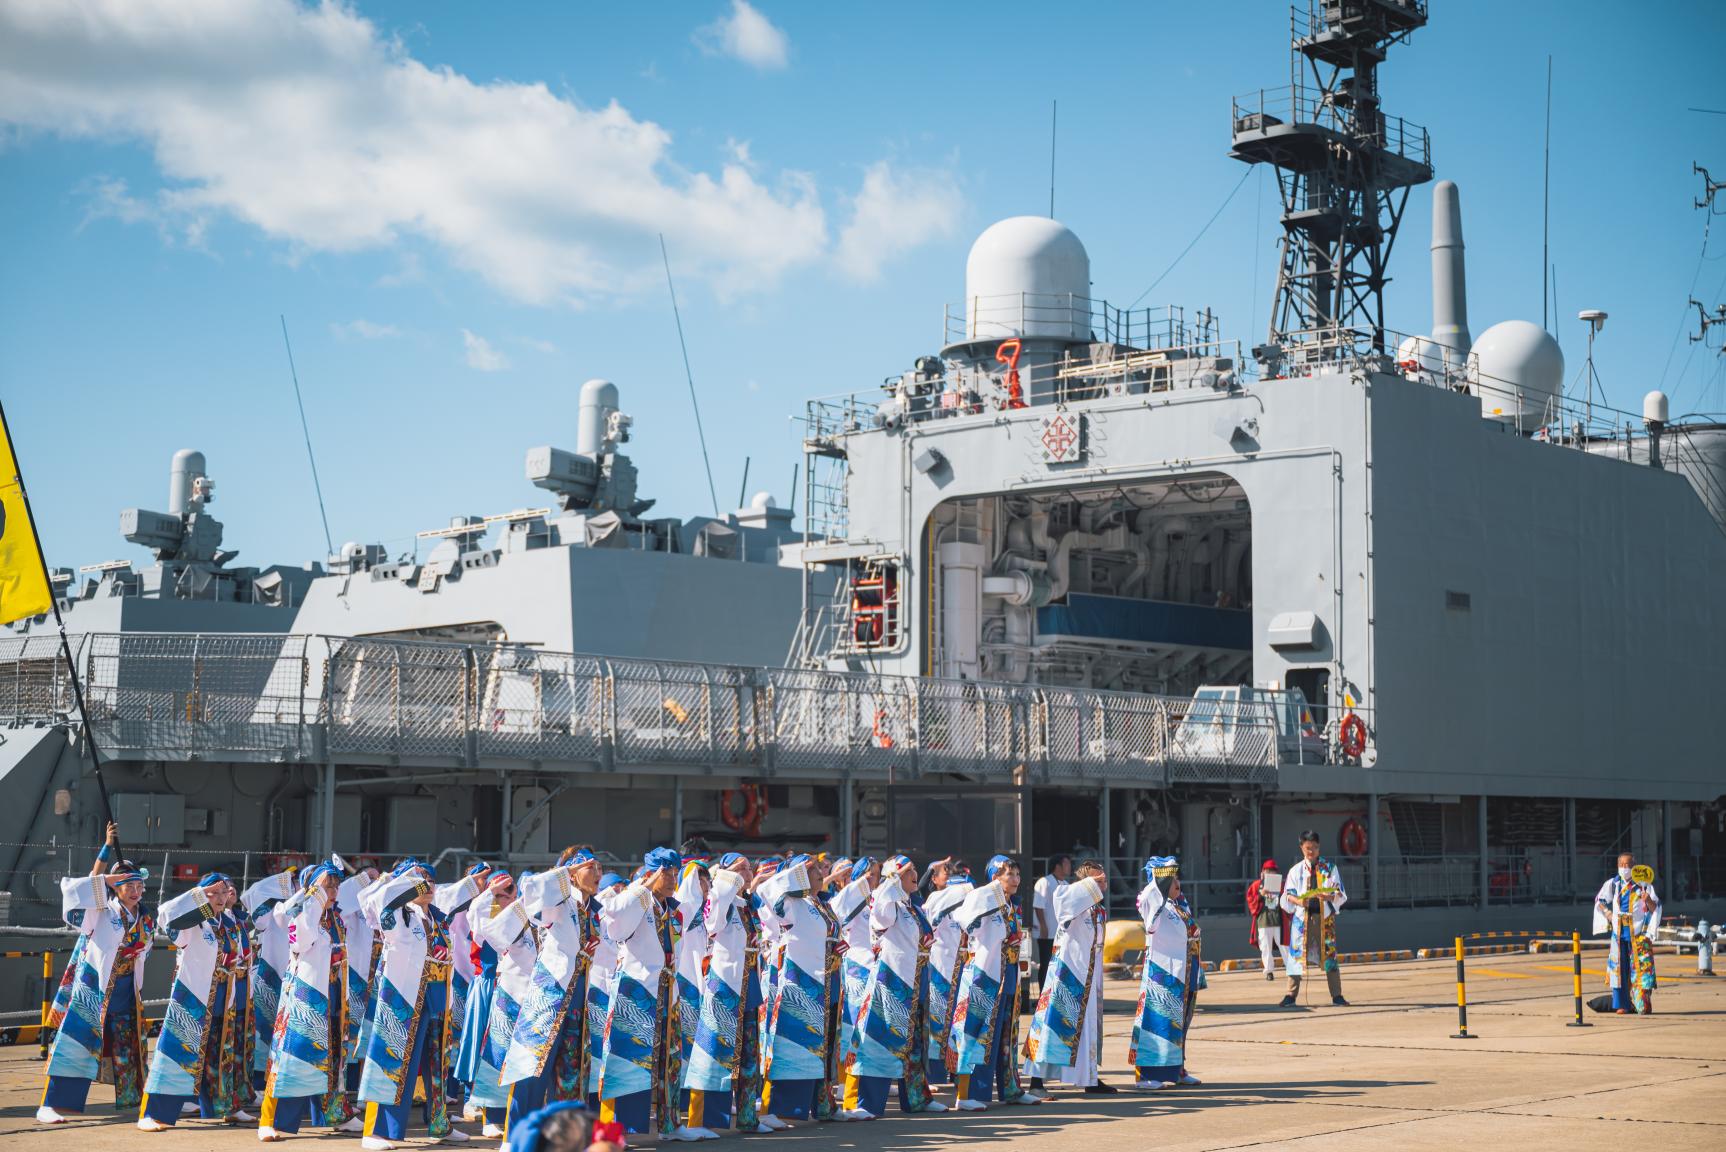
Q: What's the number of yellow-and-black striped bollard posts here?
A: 3